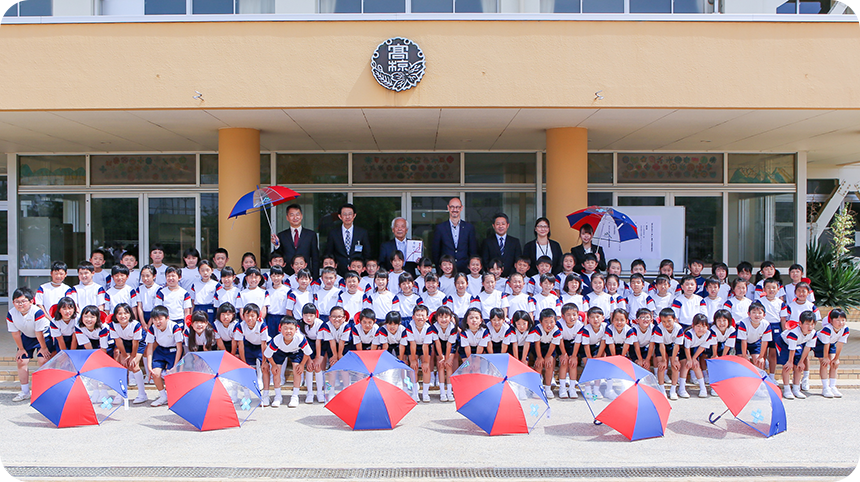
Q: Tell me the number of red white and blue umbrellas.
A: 8